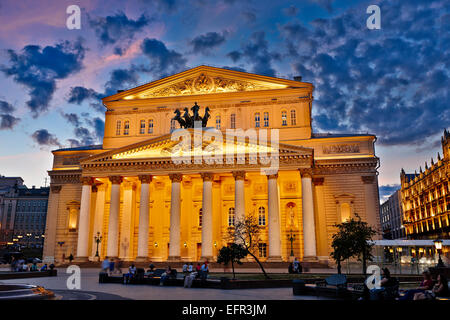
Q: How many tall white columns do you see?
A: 8